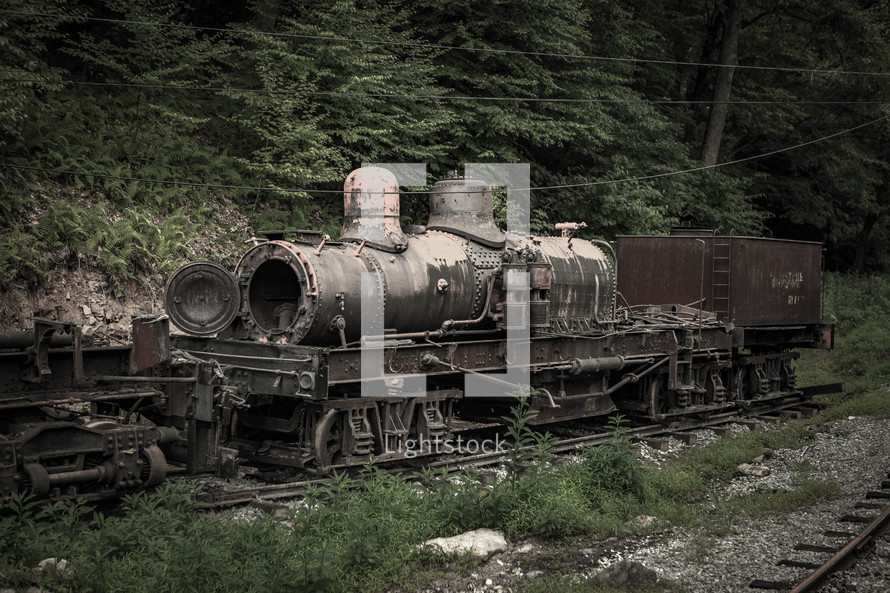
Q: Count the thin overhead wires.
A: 3